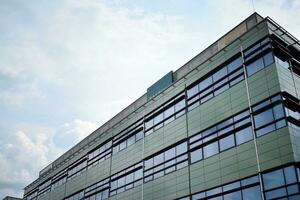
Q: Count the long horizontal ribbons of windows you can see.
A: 3